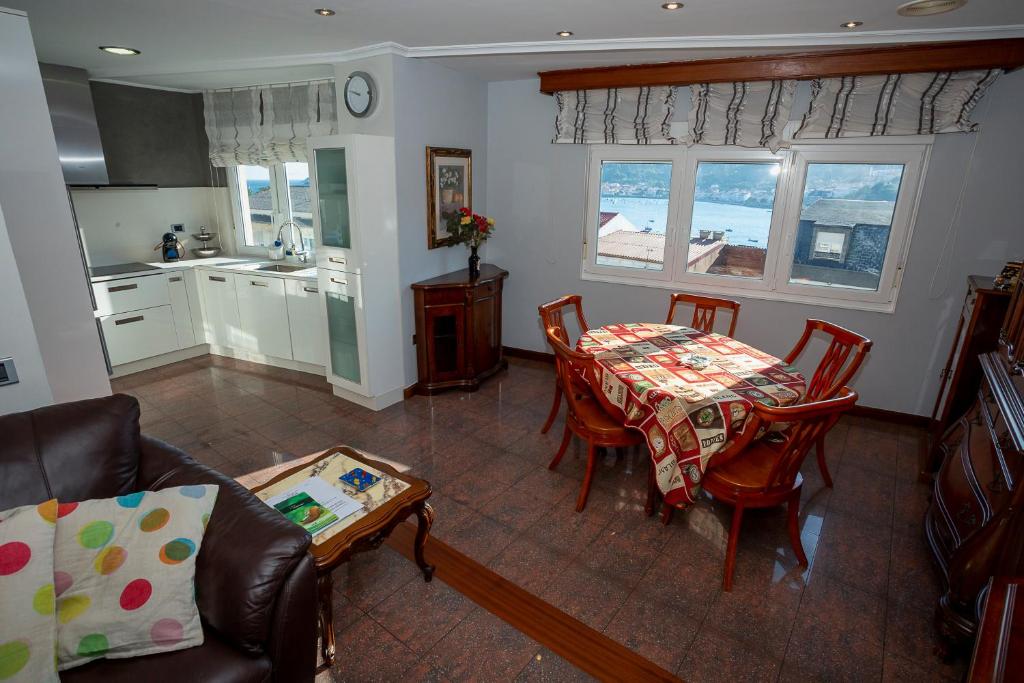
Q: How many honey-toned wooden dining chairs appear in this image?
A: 5